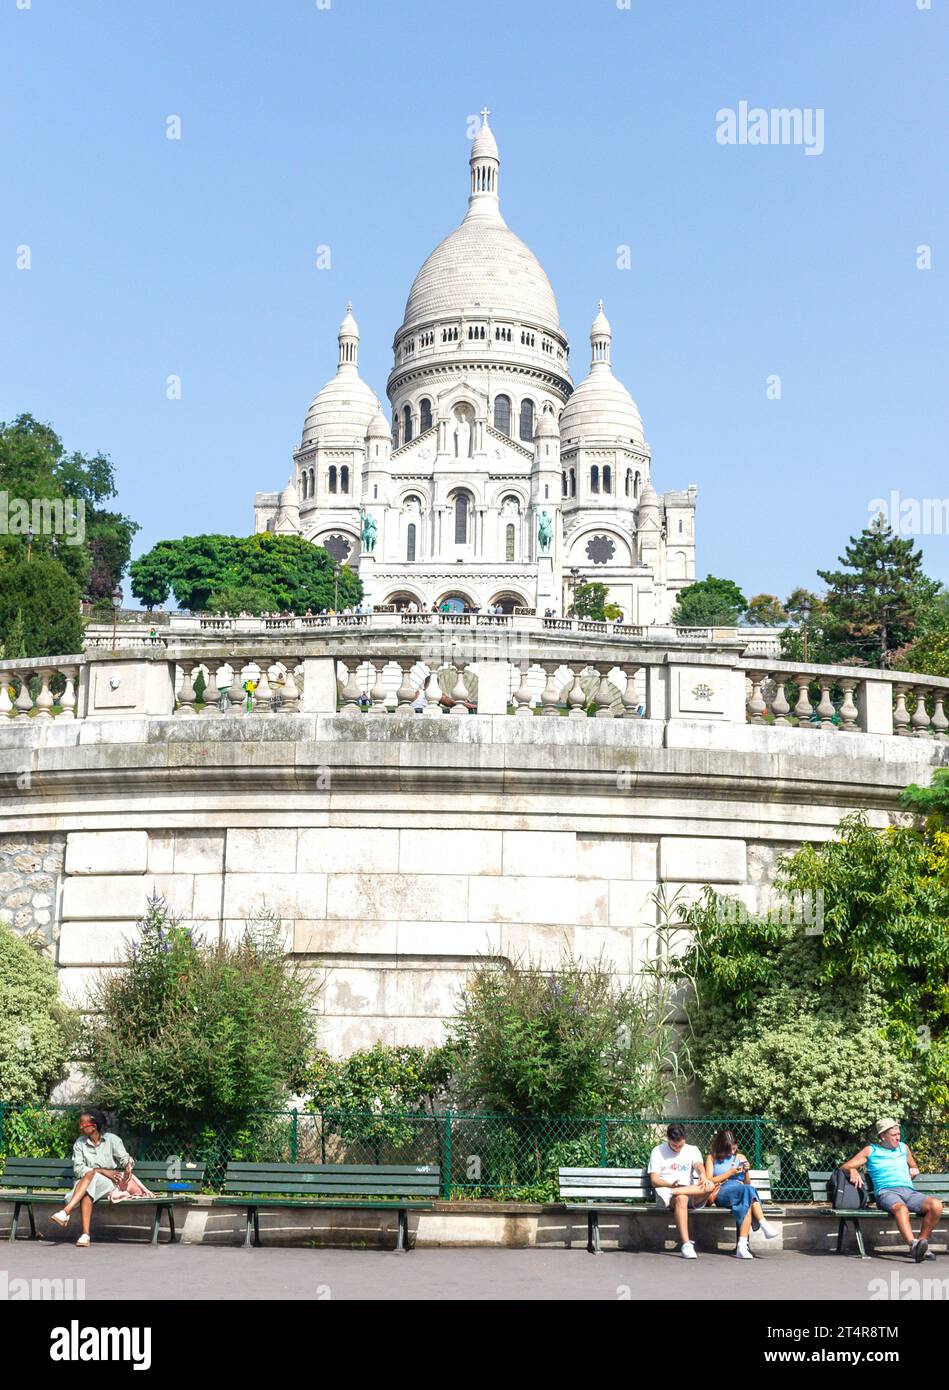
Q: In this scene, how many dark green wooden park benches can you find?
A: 4